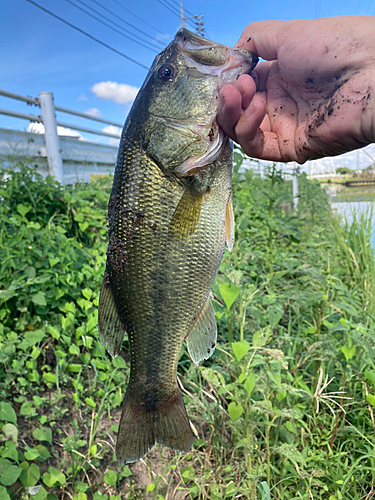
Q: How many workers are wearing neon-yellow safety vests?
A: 0